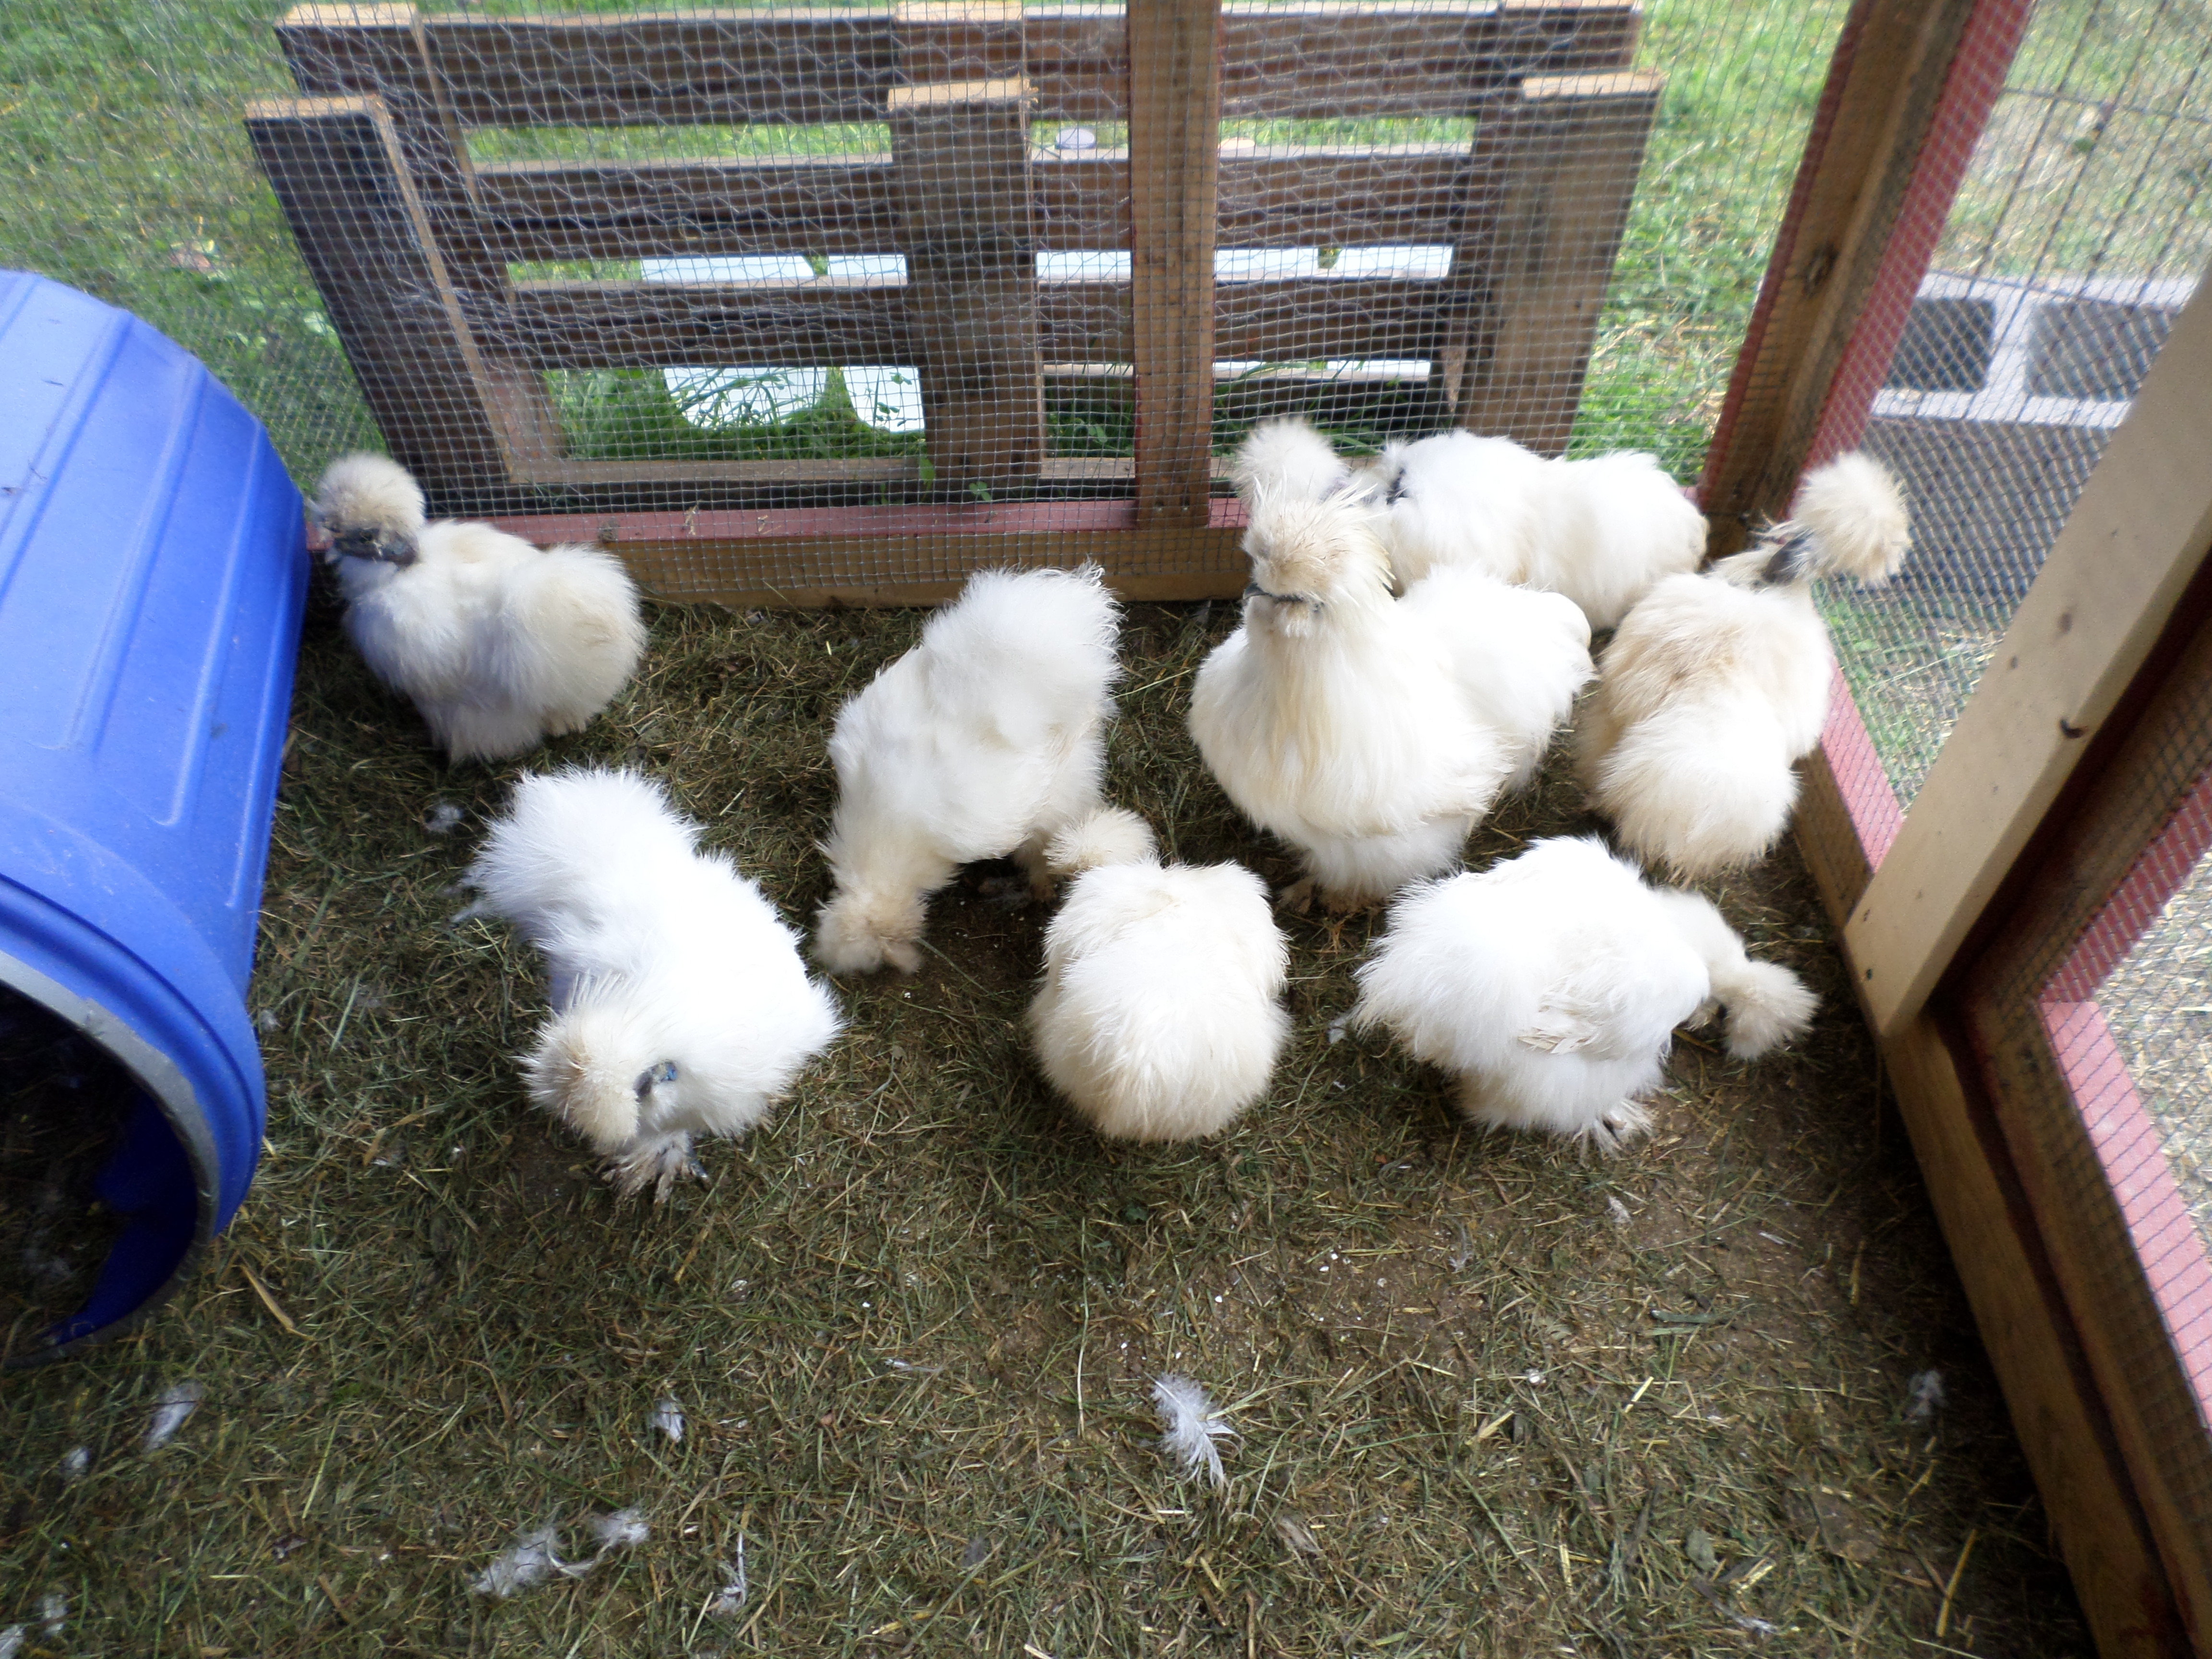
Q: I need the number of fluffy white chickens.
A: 8